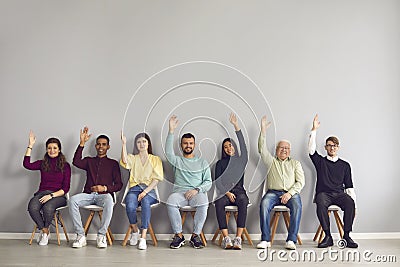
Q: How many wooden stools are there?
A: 7